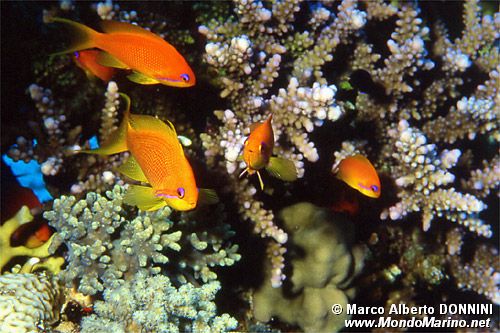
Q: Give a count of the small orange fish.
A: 5